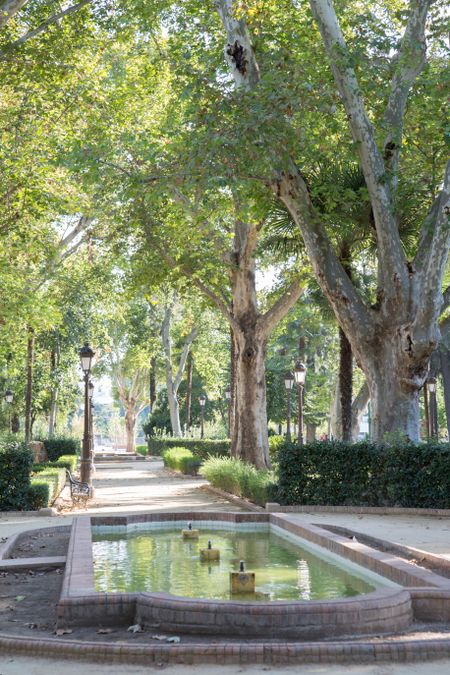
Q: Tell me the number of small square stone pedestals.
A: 3